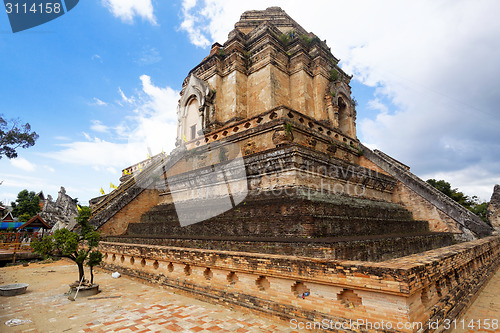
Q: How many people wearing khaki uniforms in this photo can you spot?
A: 0